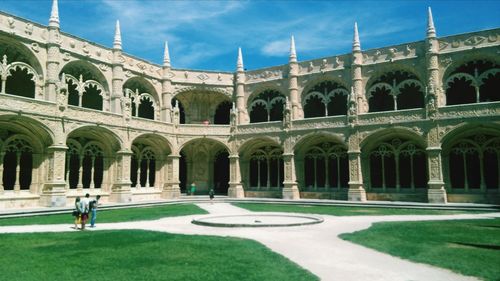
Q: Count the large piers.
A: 7